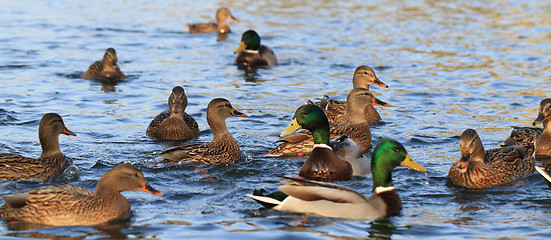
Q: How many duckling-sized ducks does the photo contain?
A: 0